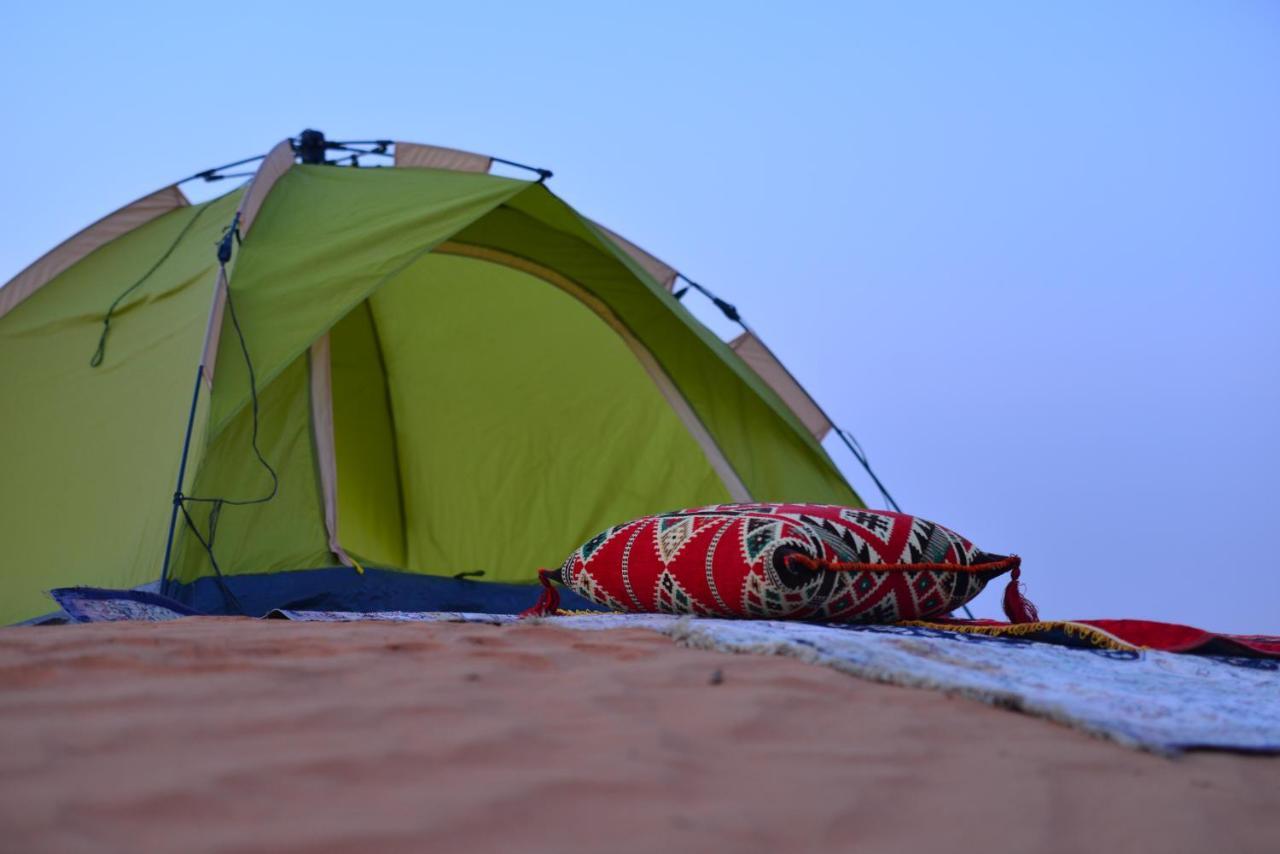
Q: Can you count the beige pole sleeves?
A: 6